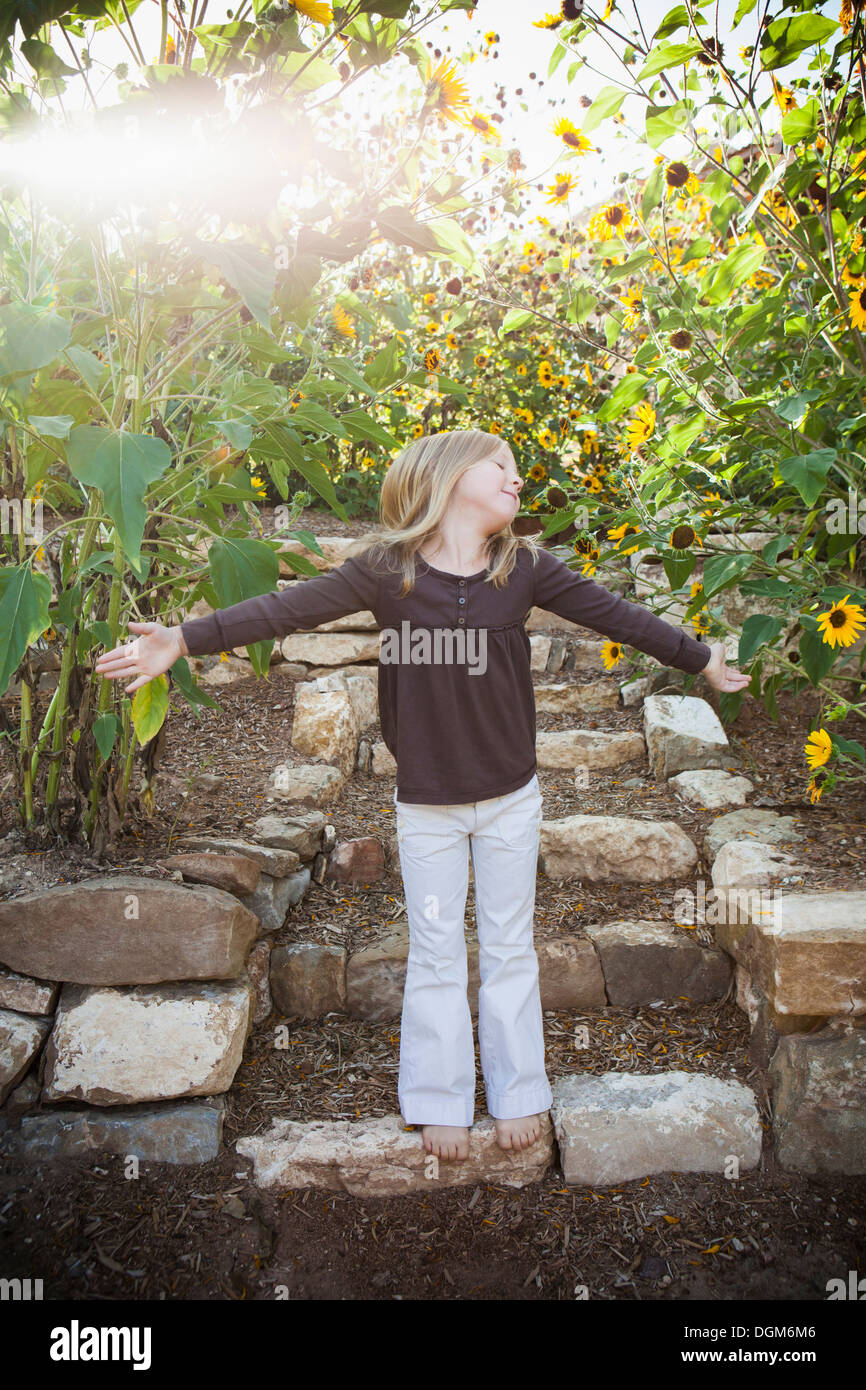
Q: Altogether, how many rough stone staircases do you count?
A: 1